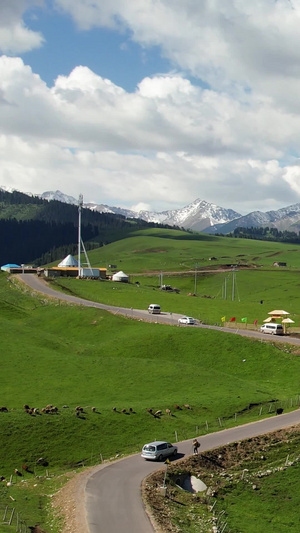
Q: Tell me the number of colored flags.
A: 4